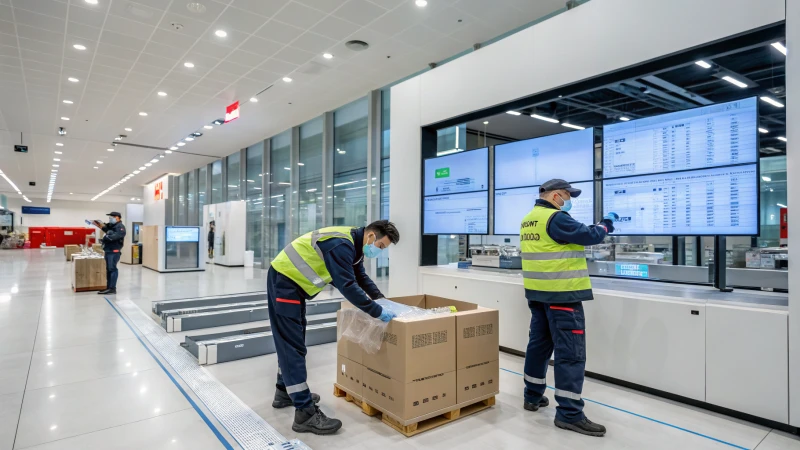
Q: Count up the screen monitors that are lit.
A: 7